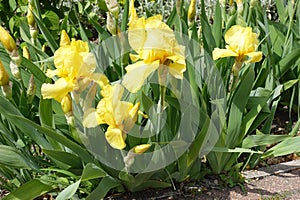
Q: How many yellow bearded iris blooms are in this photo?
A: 4